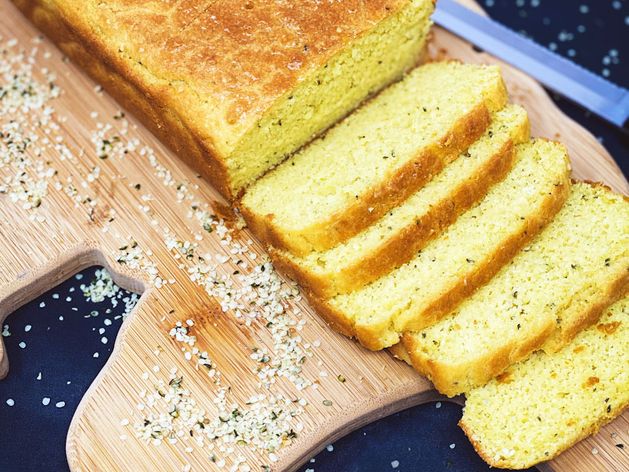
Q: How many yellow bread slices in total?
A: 5